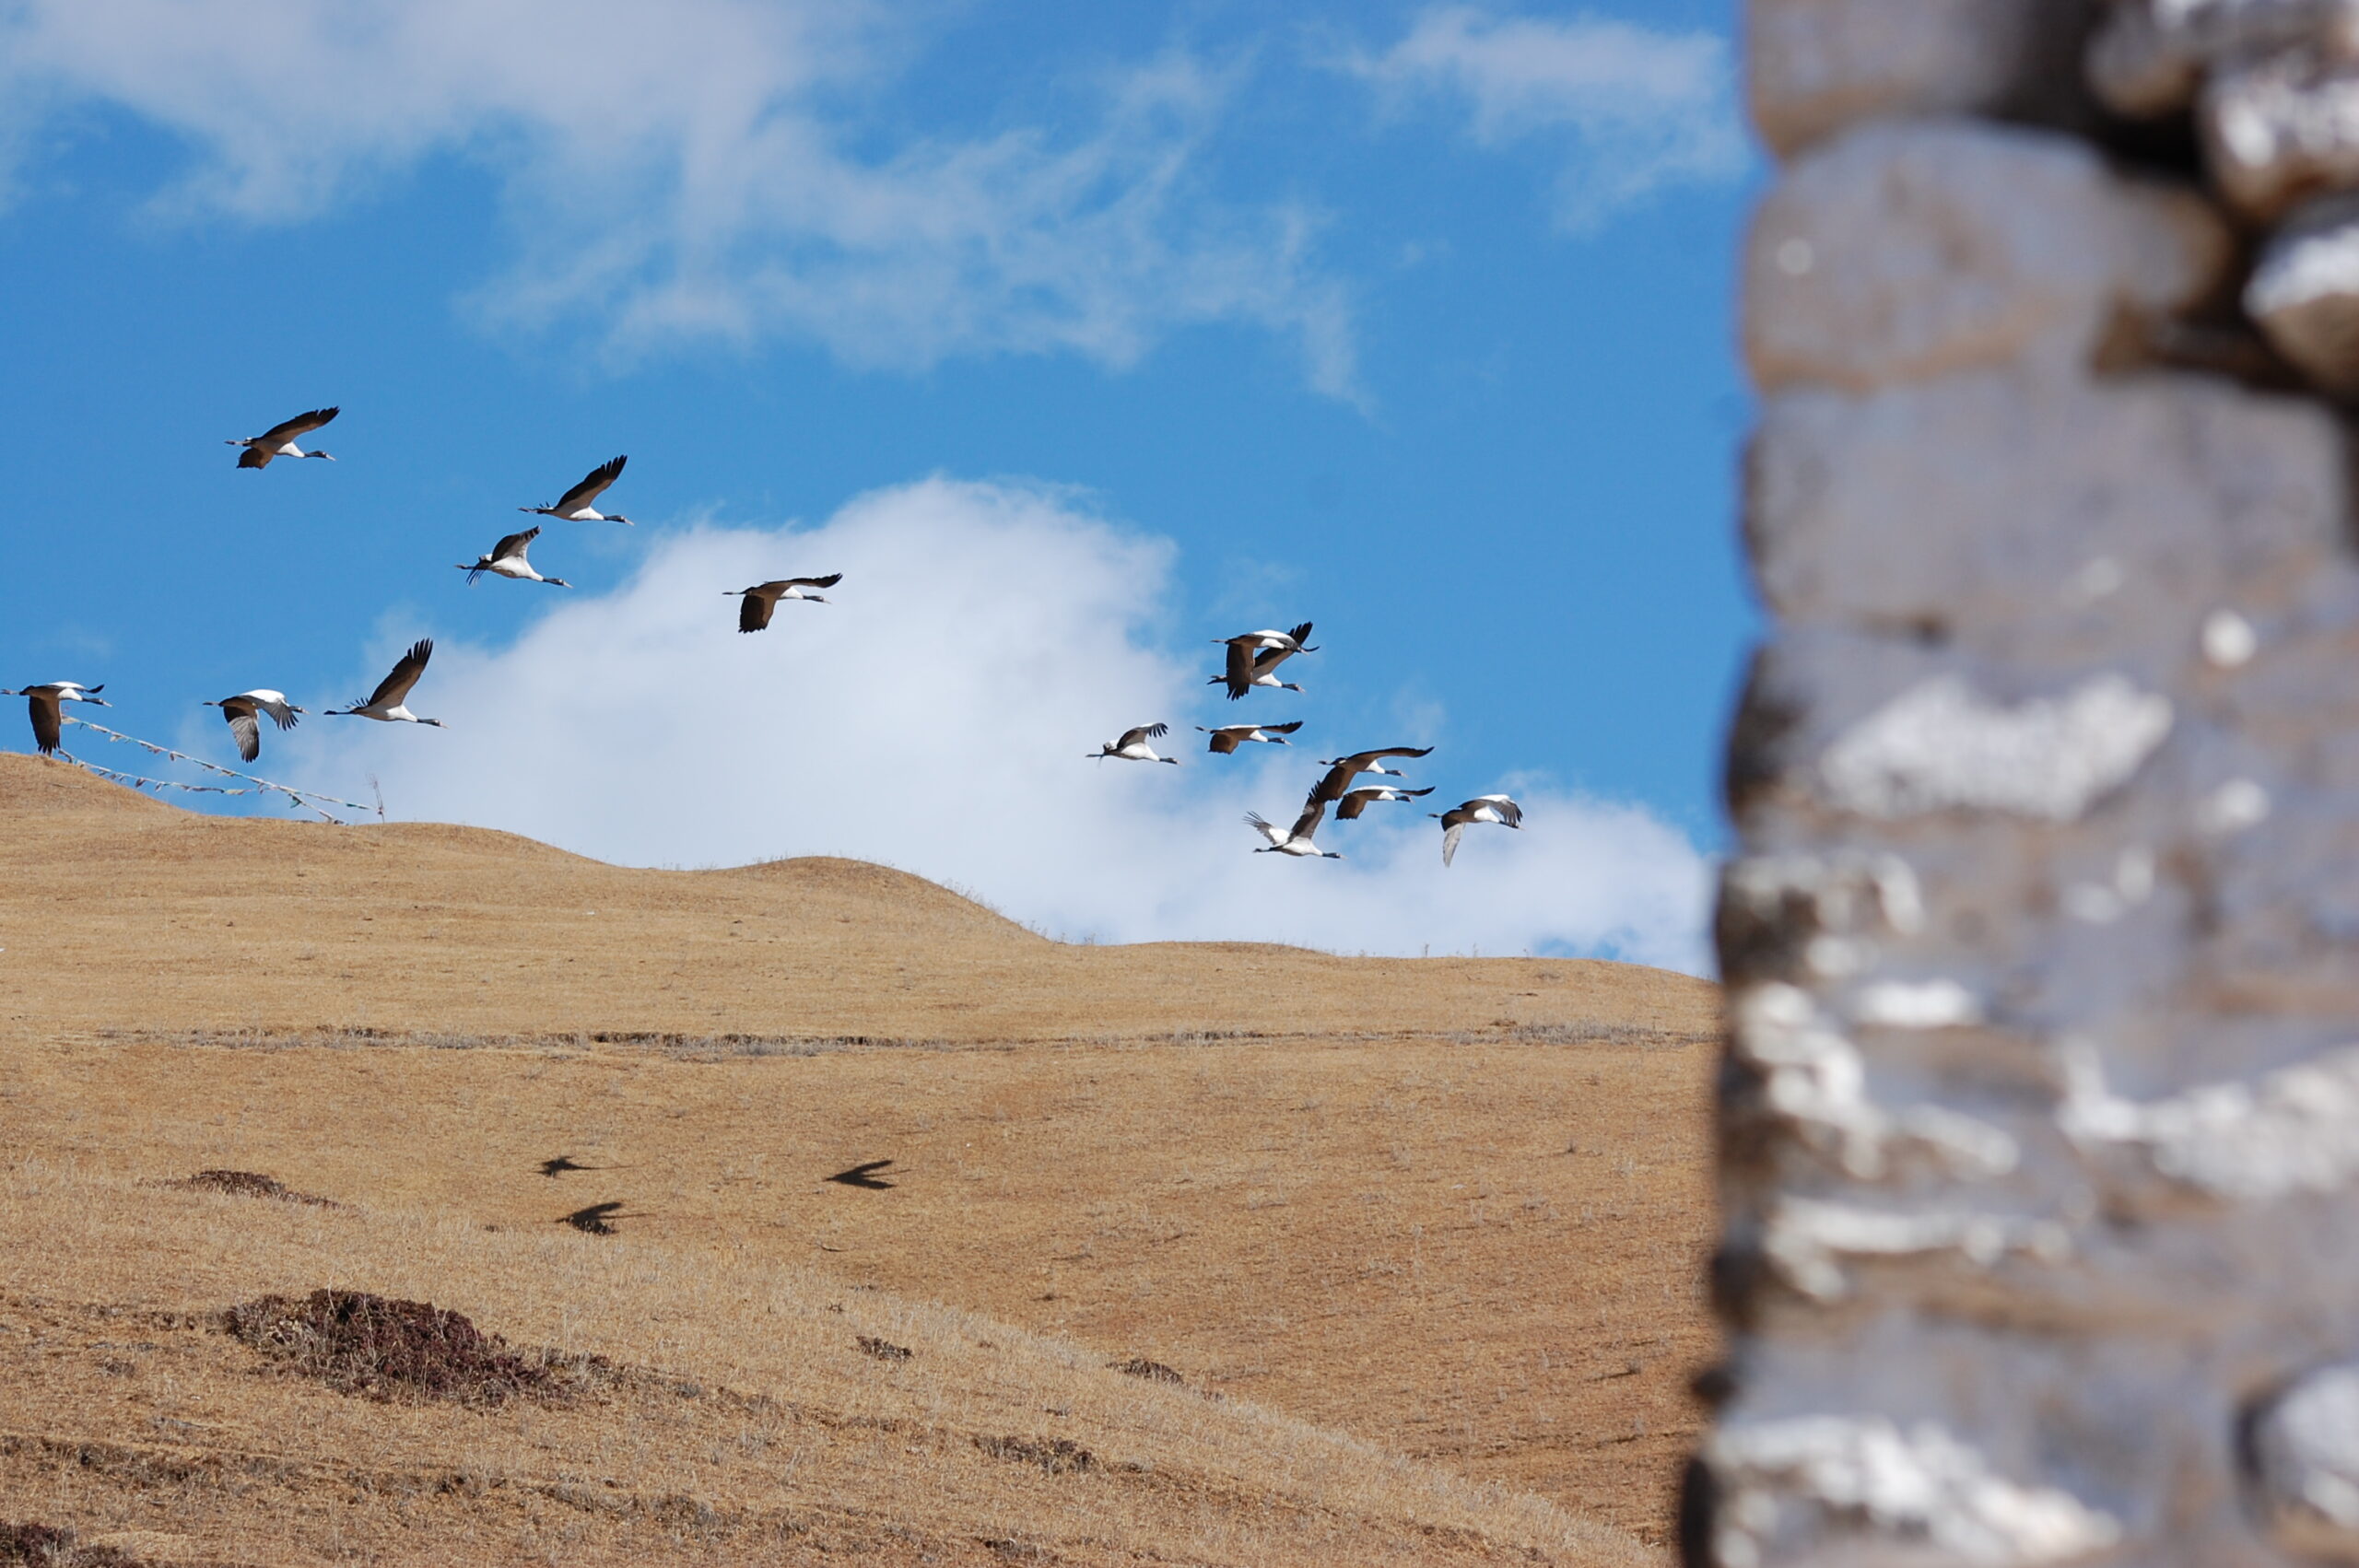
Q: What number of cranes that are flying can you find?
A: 15